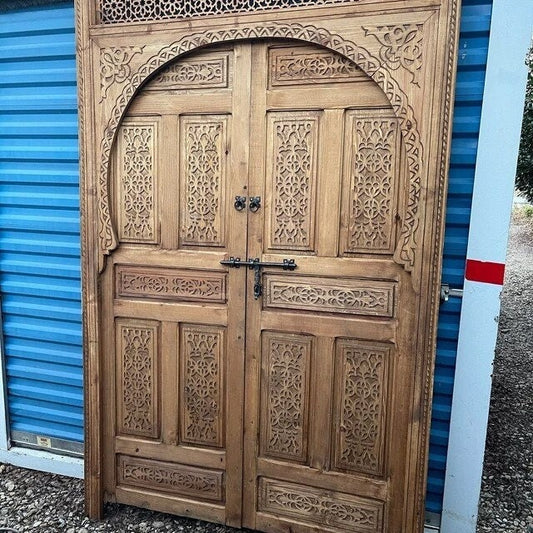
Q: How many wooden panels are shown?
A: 14